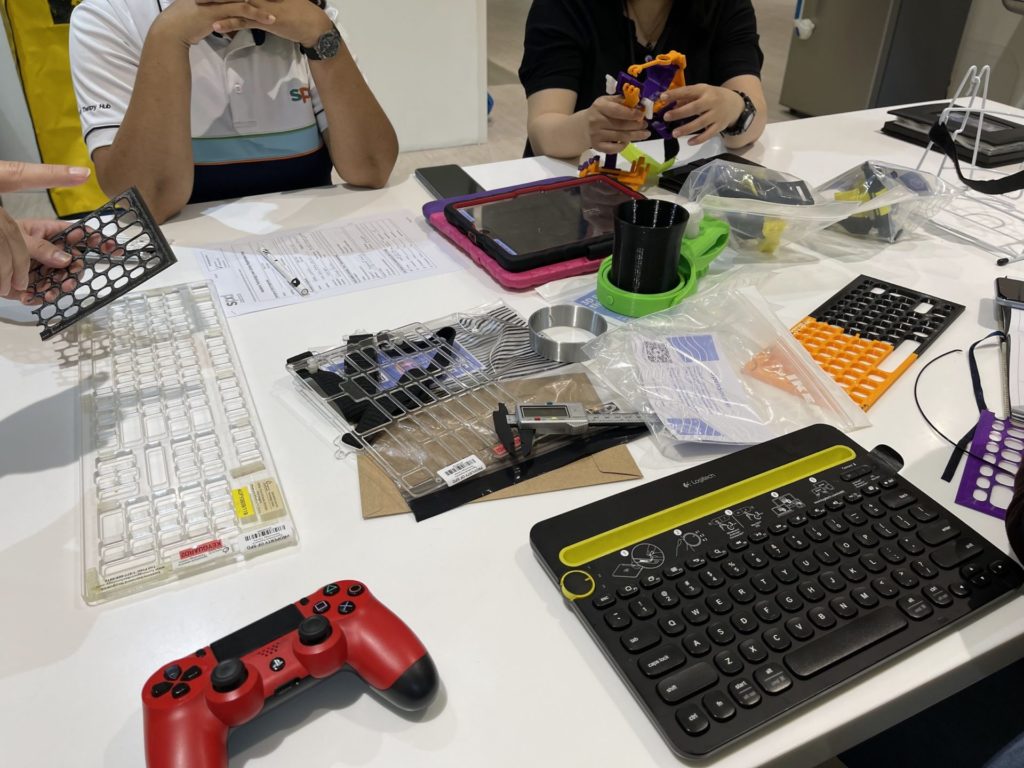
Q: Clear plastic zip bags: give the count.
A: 3